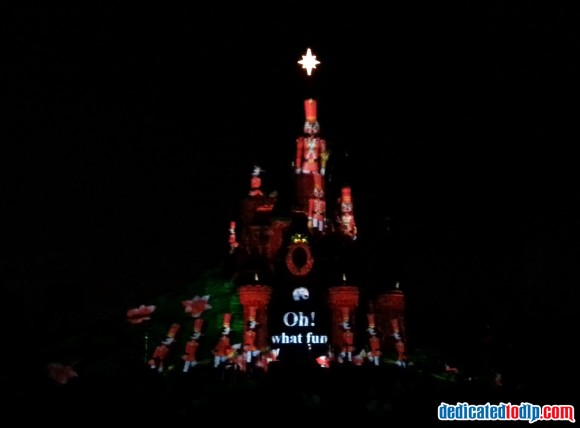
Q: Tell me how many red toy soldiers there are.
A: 12